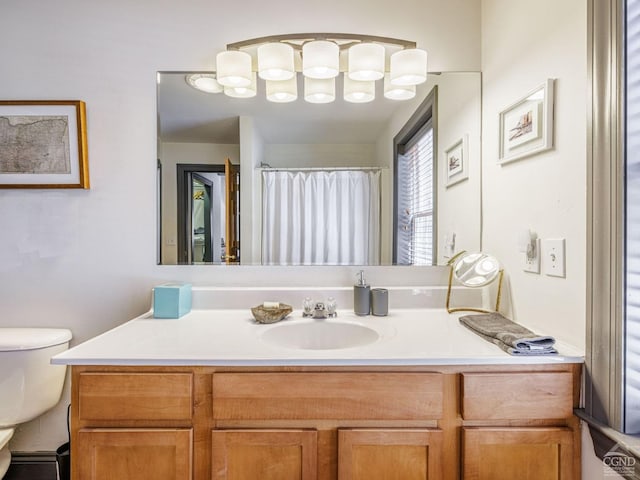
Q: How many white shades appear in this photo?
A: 5